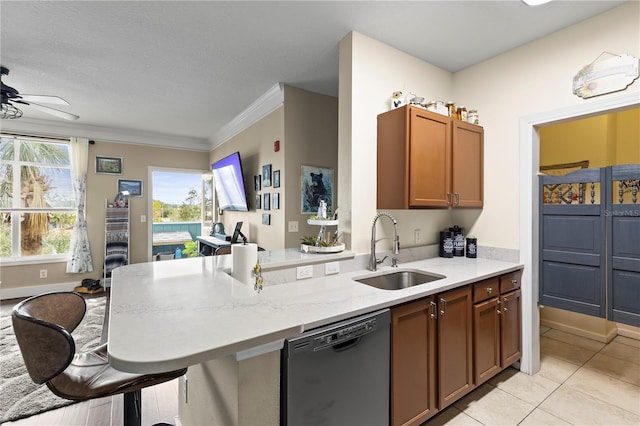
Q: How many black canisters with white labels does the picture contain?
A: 3